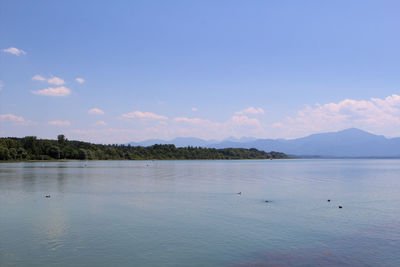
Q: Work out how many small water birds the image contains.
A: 5